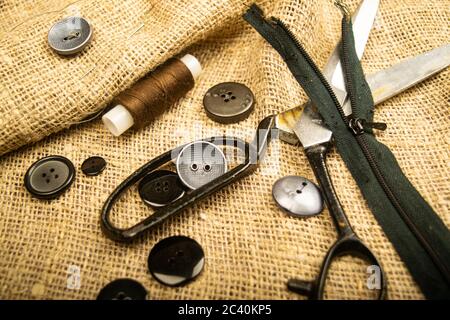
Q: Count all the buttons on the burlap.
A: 9